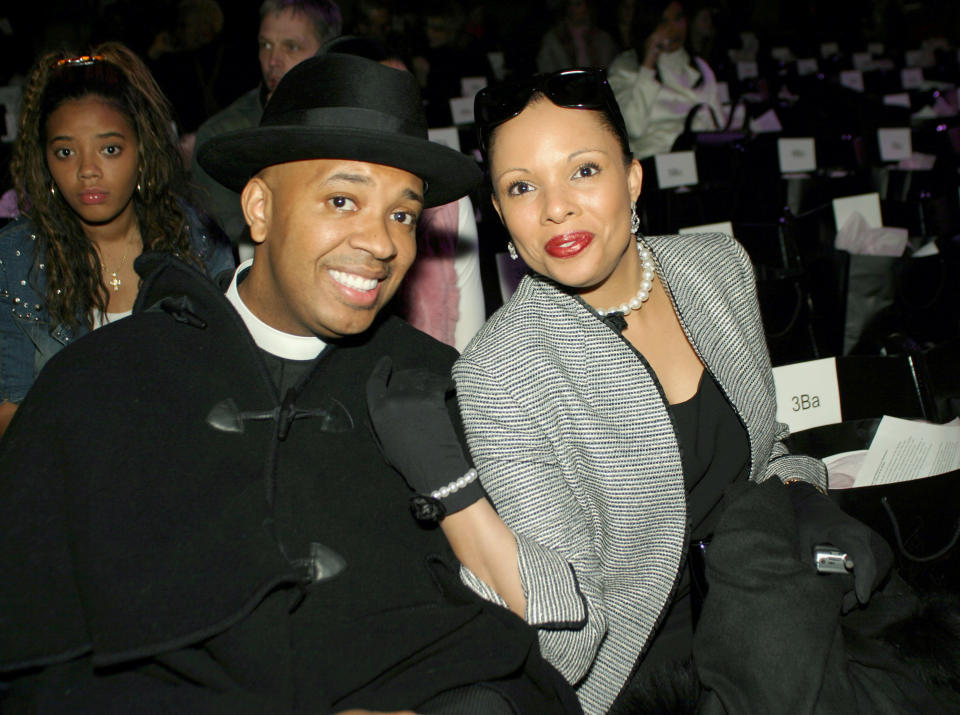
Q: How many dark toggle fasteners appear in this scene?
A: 3